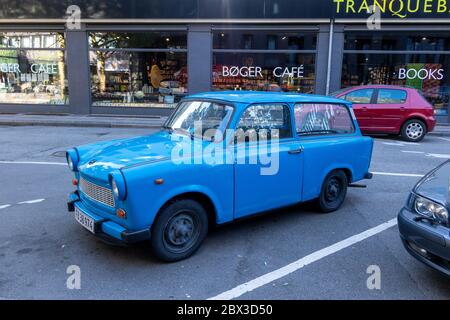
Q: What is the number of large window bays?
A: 4